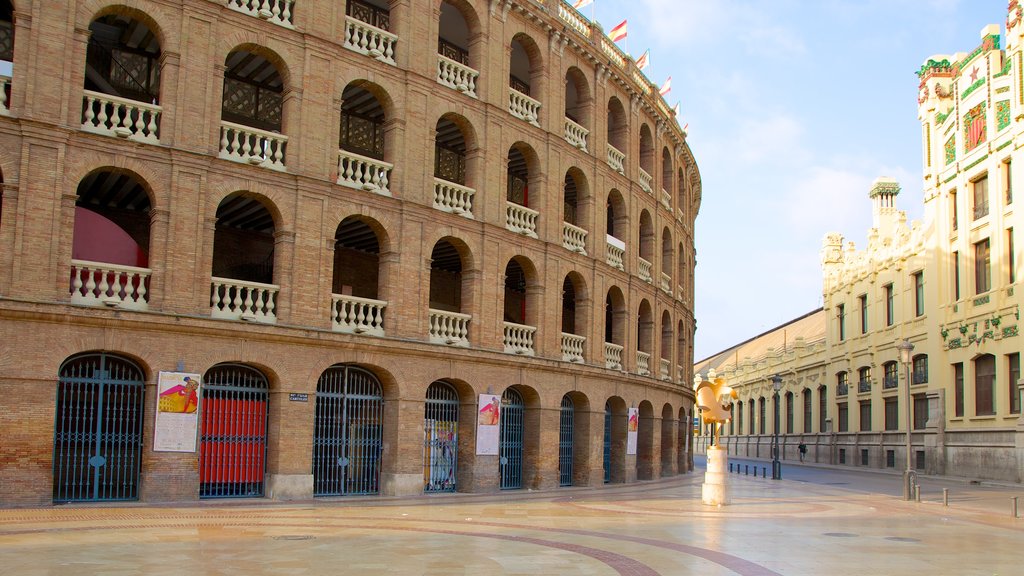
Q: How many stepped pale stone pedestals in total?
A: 1